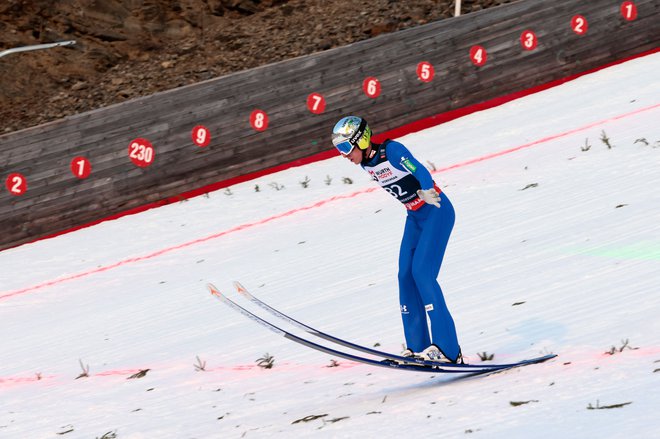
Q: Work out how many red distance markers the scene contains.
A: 12